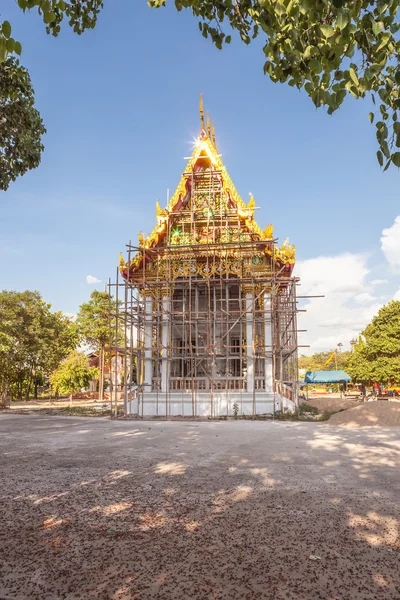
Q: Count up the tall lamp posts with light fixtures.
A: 2